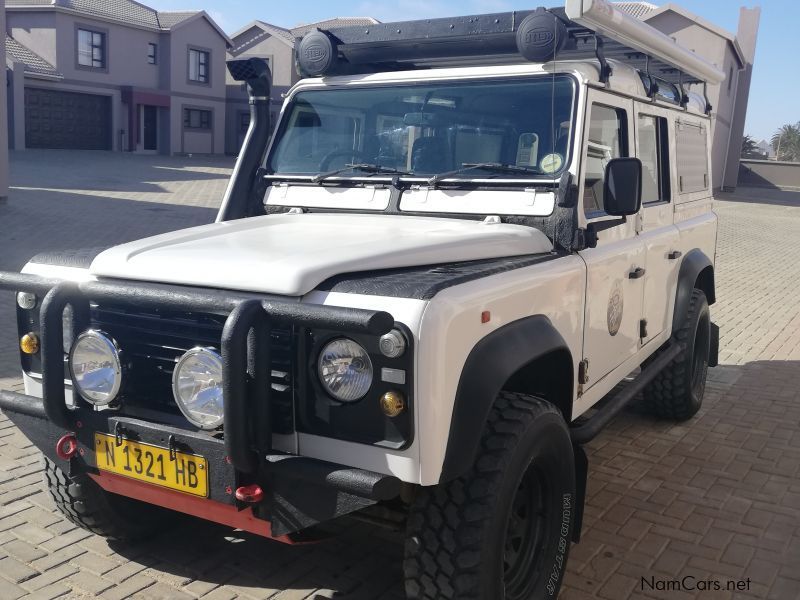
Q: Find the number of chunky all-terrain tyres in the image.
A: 3